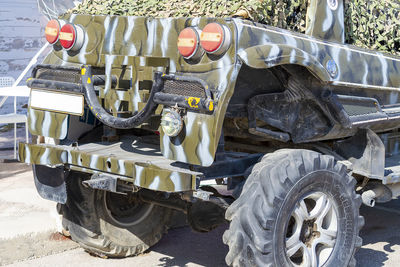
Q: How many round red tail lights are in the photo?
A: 4